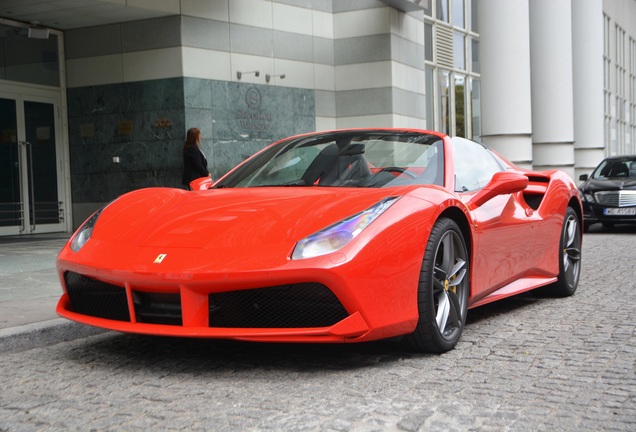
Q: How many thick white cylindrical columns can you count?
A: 3